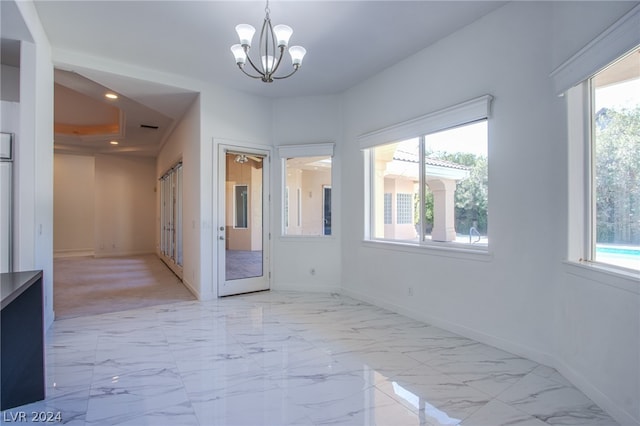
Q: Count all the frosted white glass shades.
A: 5